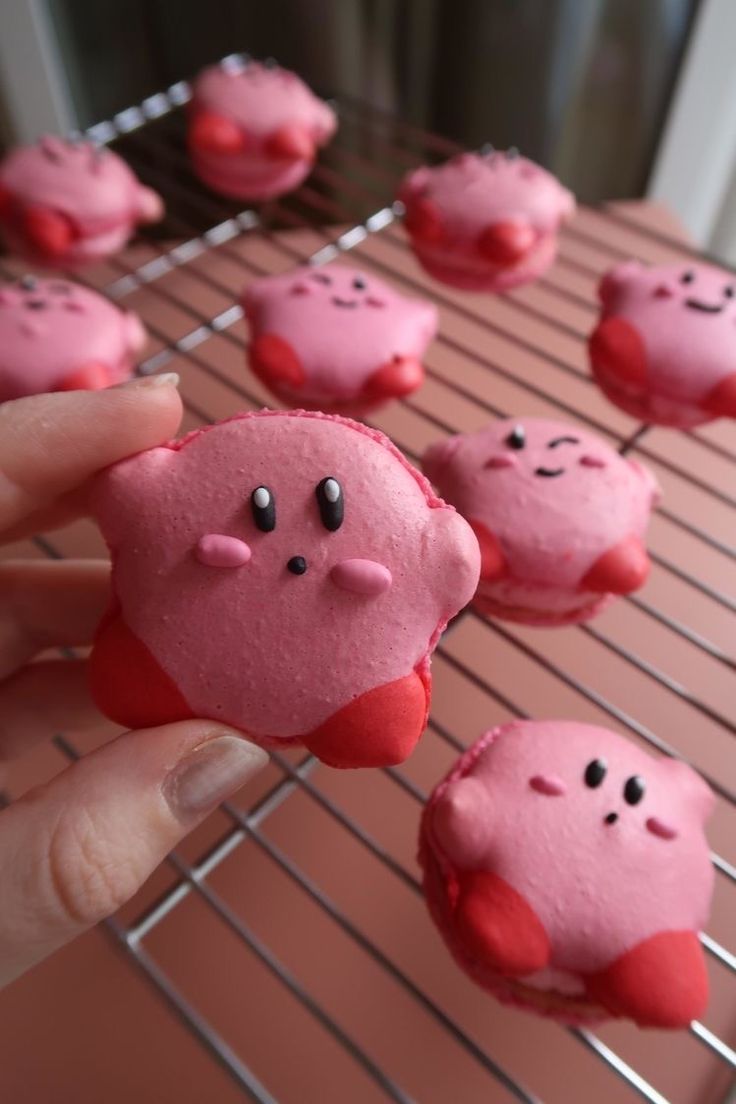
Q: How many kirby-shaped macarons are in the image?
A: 9